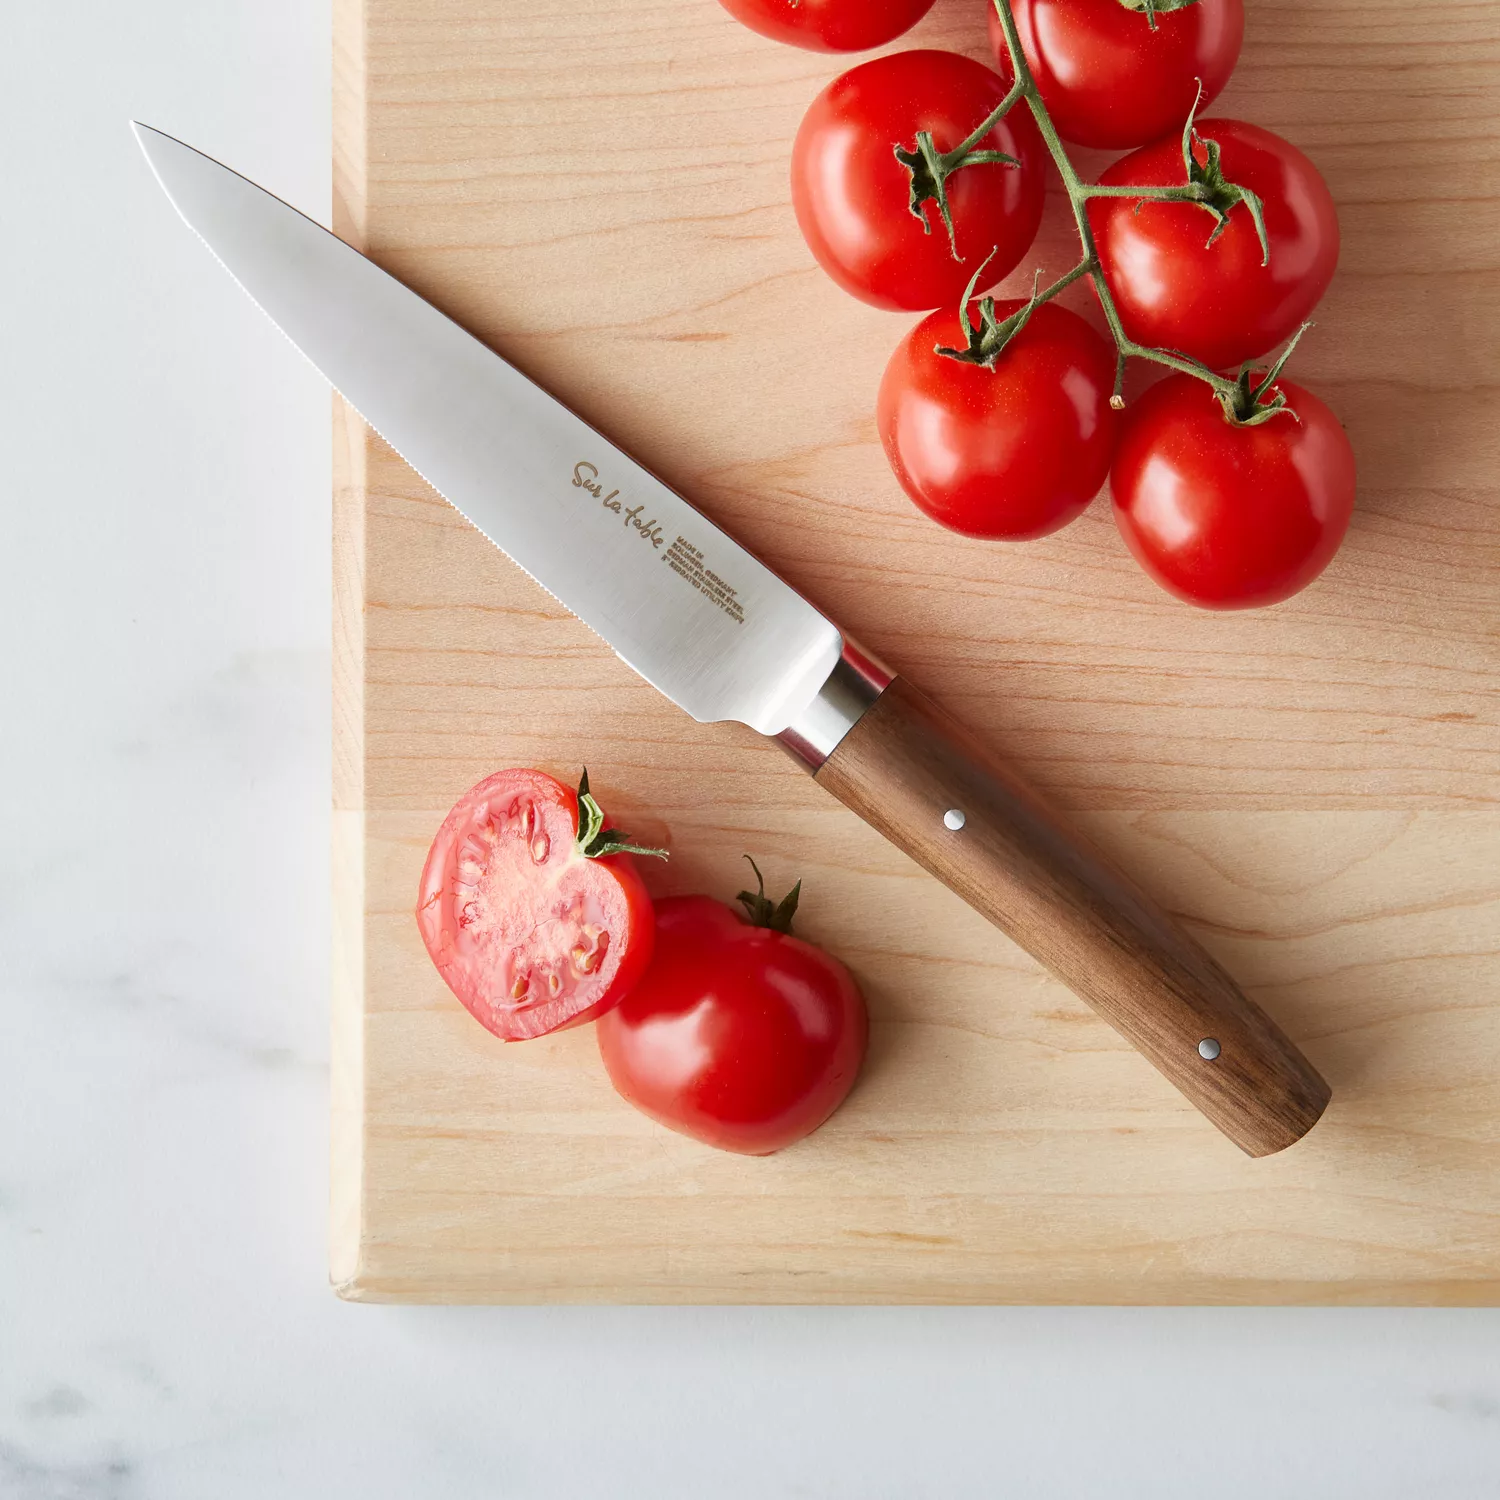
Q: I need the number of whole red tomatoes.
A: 6